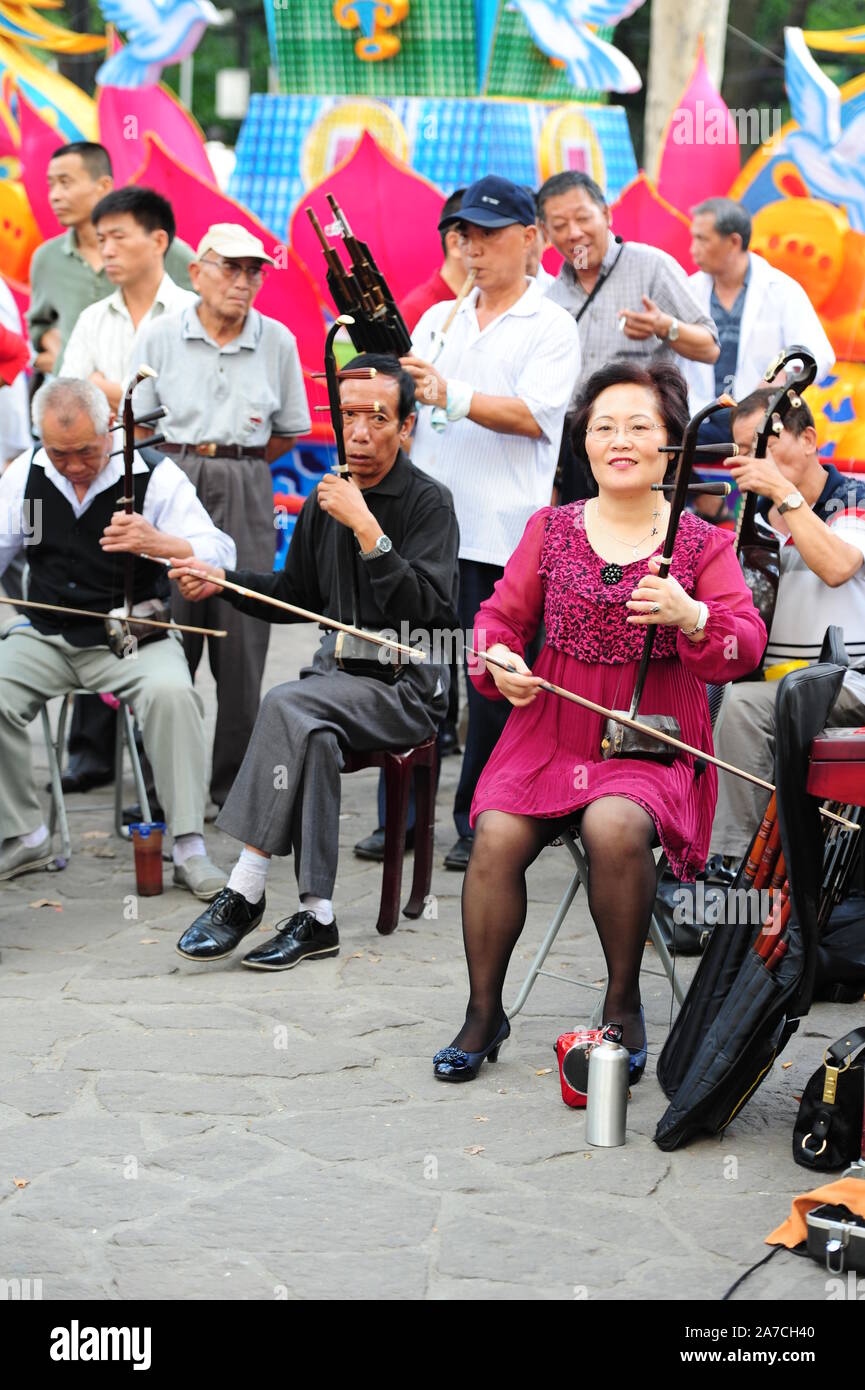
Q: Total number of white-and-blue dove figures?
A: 3